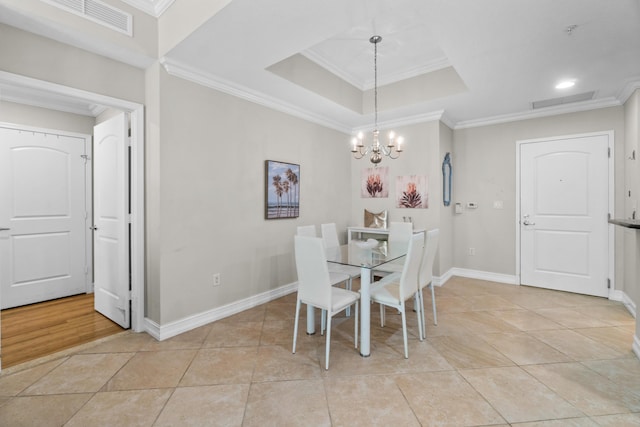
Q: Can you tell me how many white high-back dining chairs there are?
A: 6